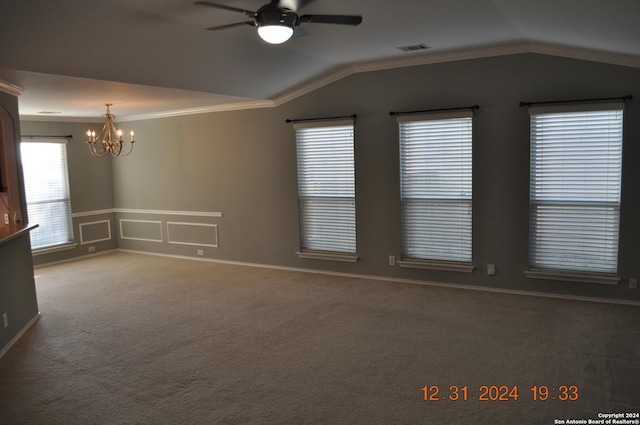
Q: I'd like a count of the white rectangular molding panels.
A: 3